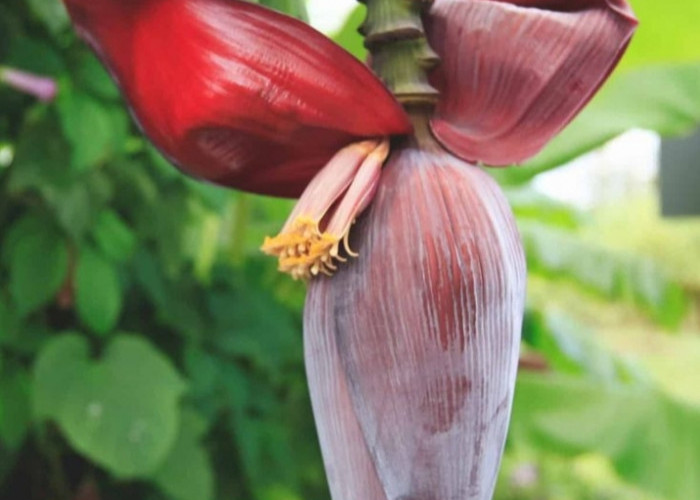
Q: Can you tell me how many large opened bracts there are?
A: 2